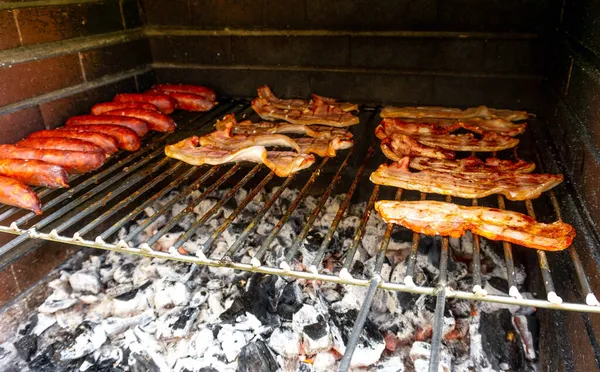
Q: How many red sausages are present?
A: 12